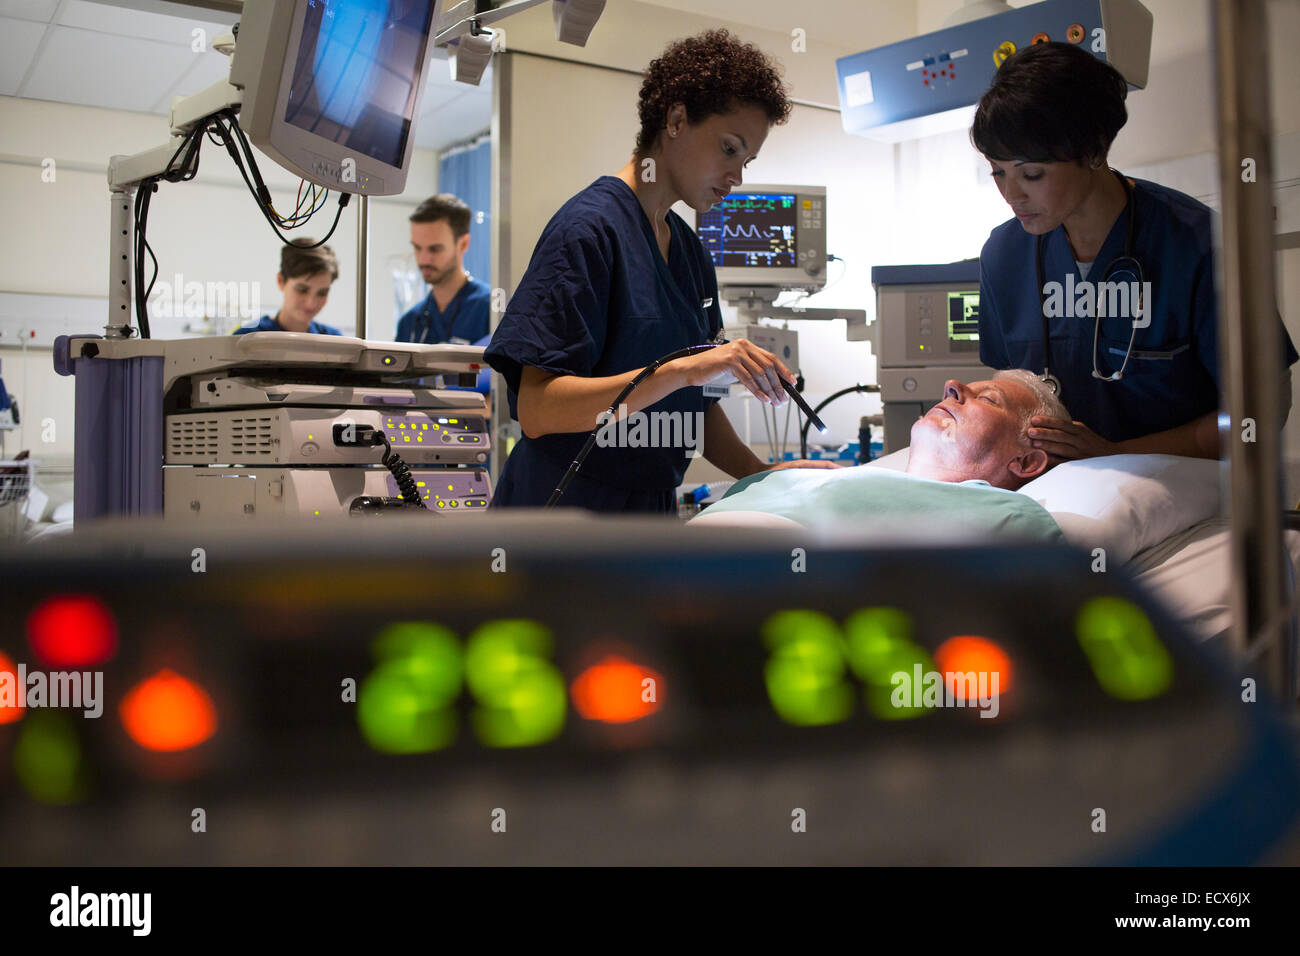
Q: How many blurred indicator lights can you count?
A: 11